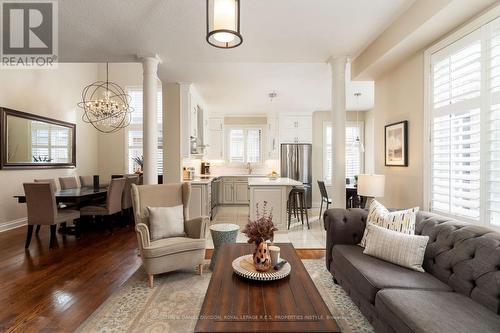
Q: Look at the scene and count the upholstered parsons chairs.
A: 6